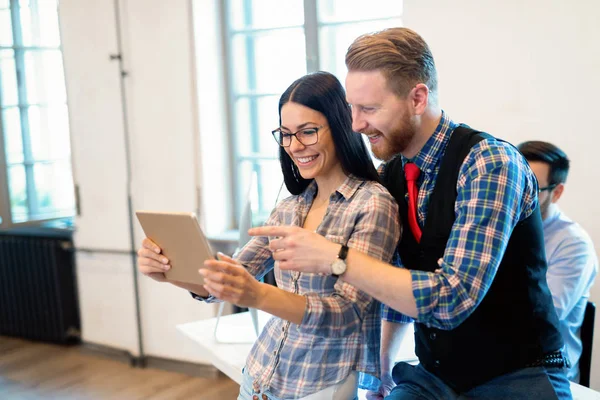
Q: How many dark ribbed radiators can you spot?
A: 1